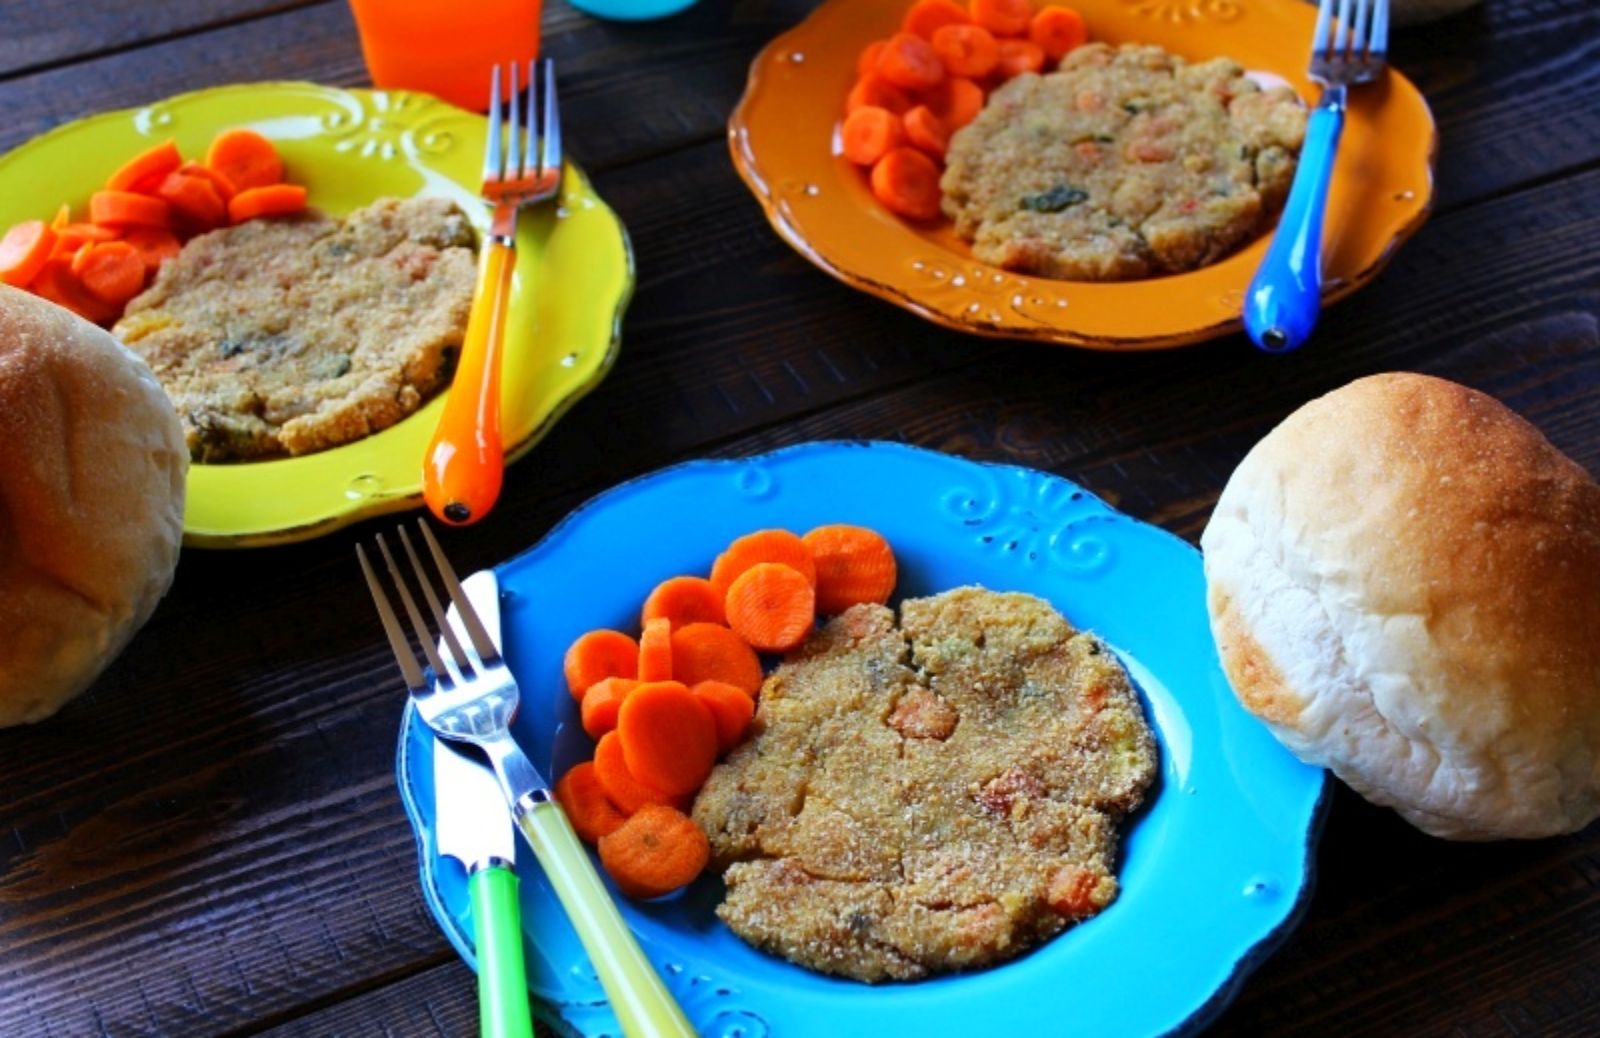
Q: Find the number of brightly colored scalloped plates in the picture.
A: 3